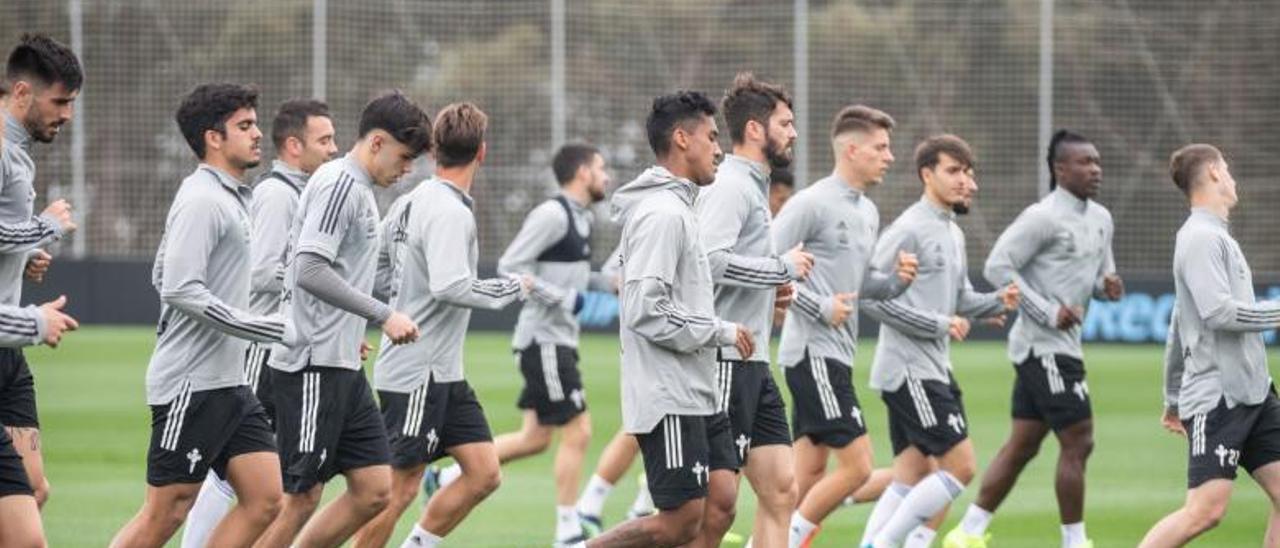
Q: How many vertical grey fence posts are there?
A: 5